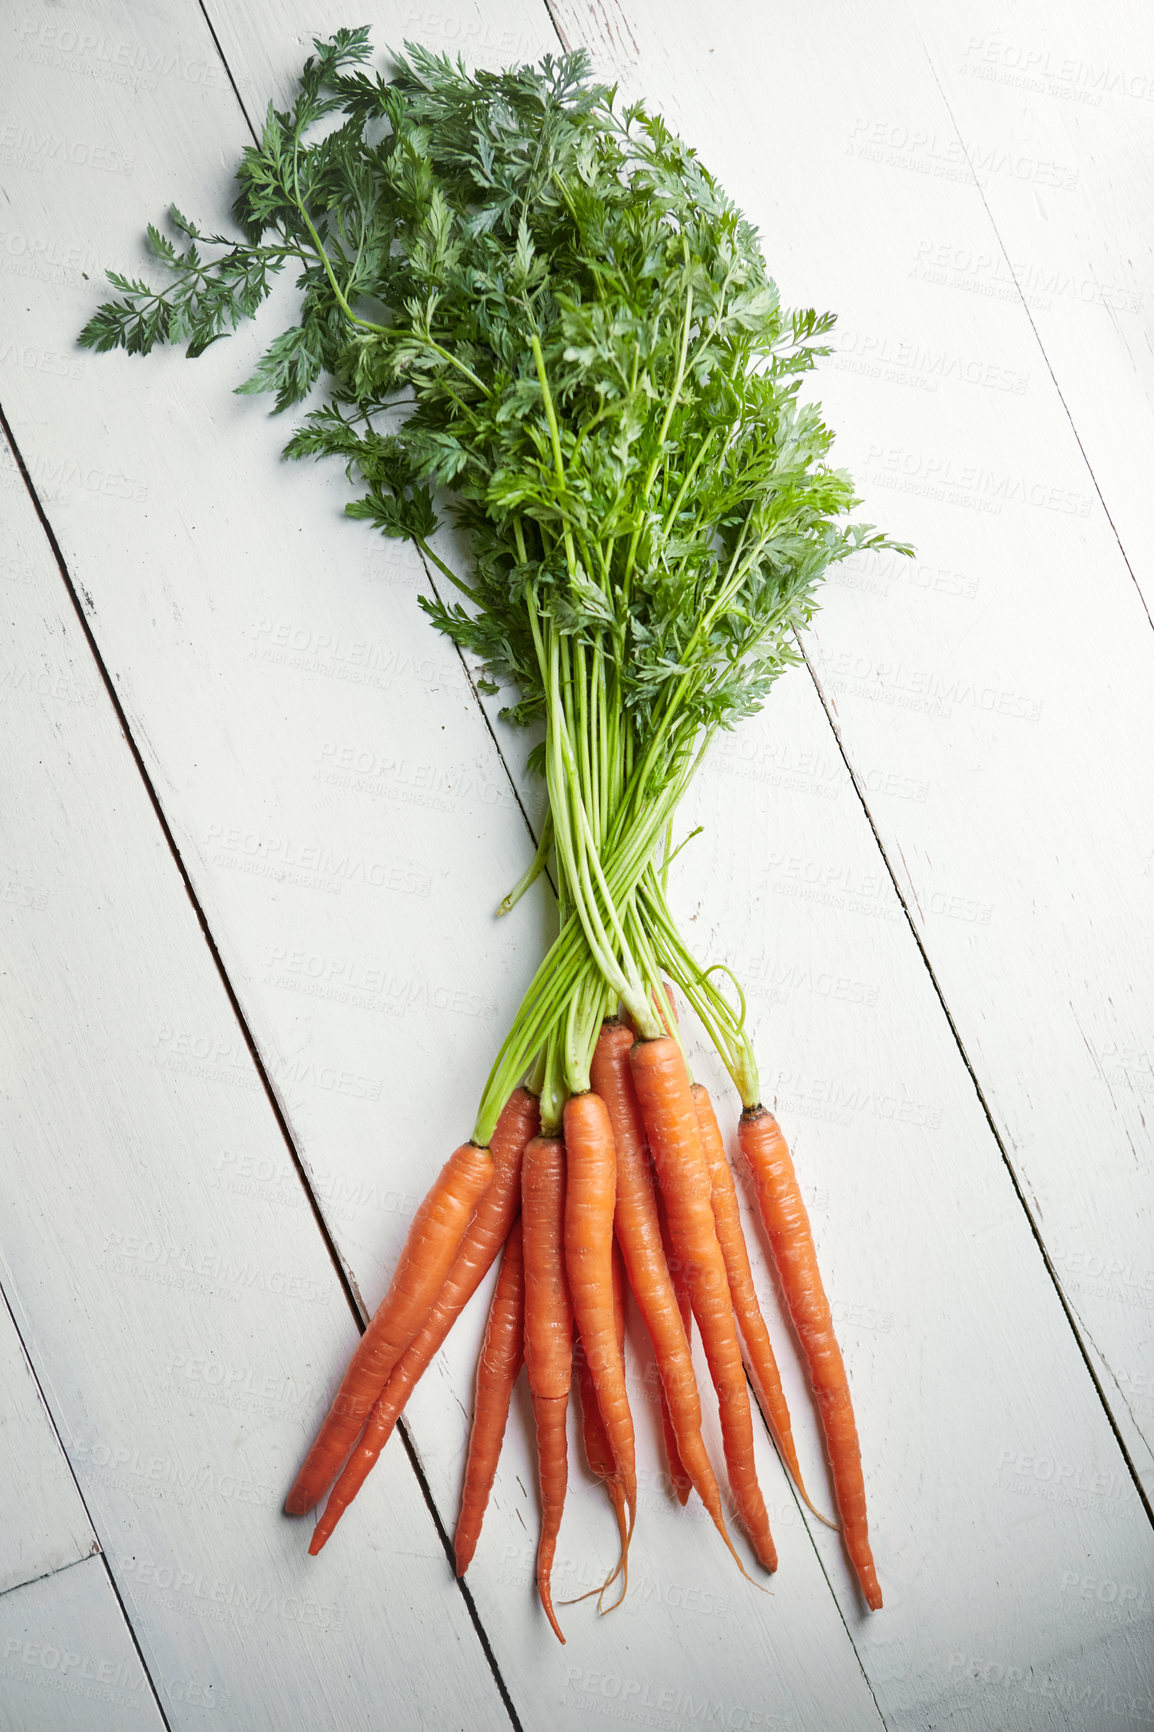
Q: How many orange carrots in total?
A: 11